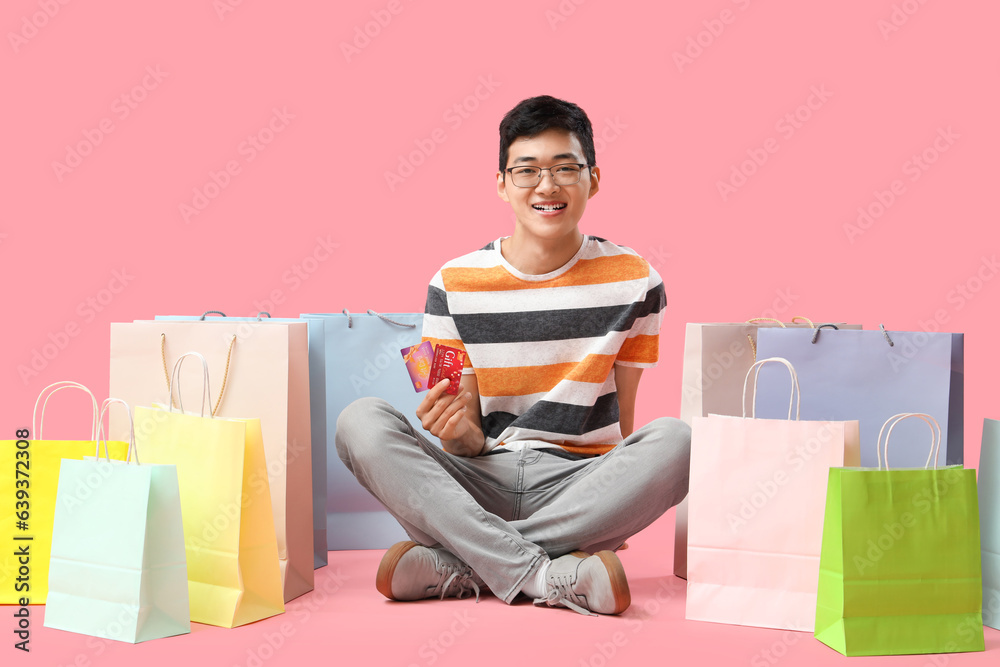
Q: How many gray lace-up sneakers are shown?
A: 2